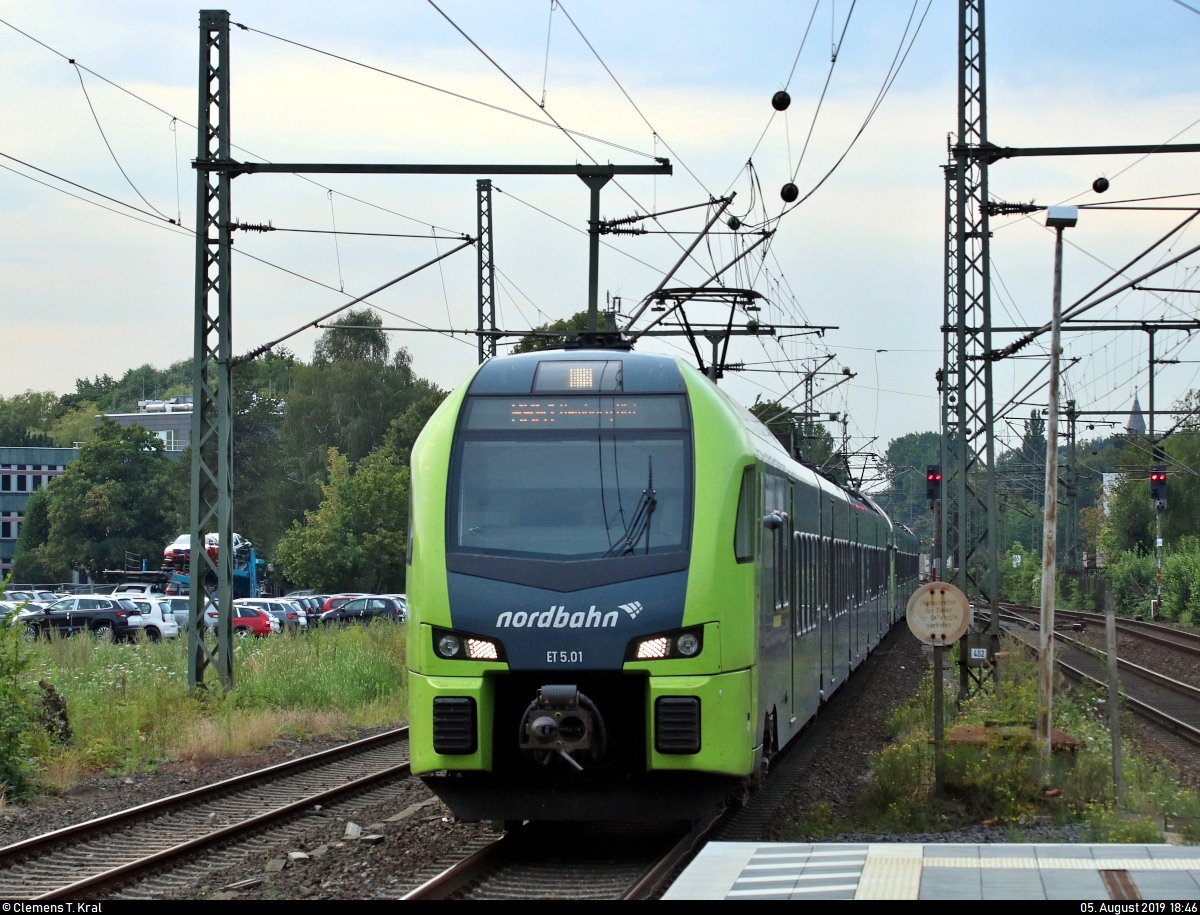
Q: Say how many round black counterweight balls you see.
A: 4